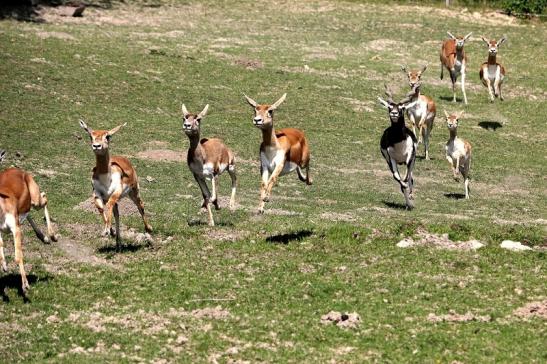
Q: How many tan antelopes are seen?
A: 8